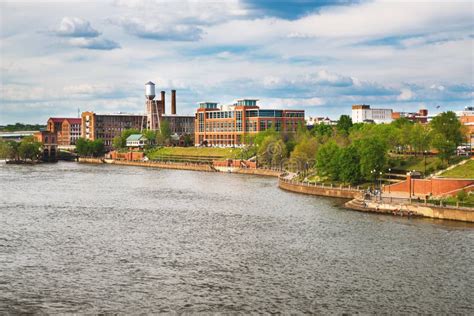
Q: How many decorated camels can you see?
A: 0